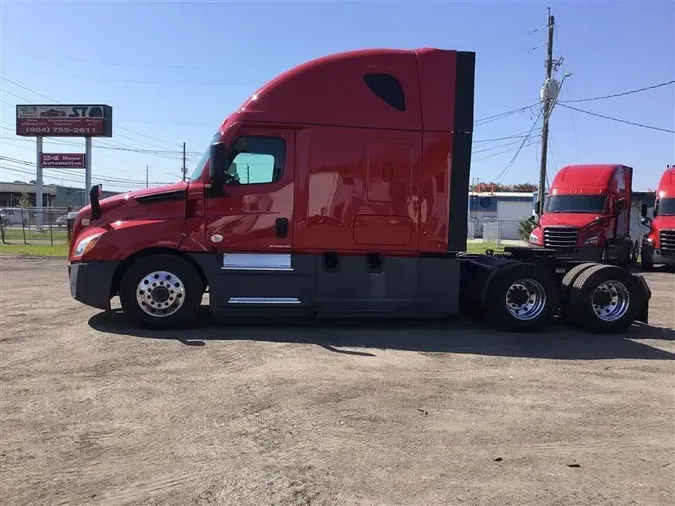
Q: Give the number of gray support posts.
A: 2